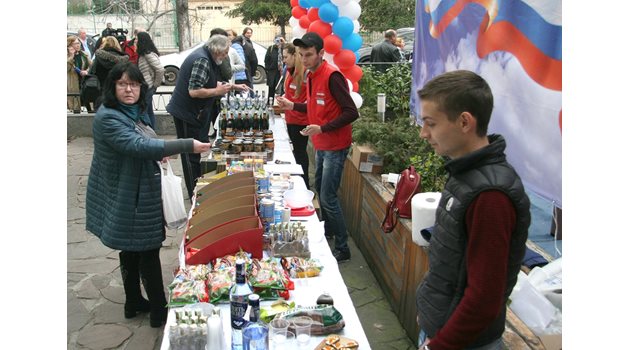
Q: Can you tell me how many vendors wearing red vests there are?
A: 2